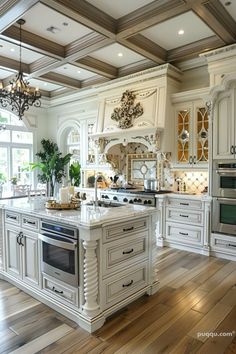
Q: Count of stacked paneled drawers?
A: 6